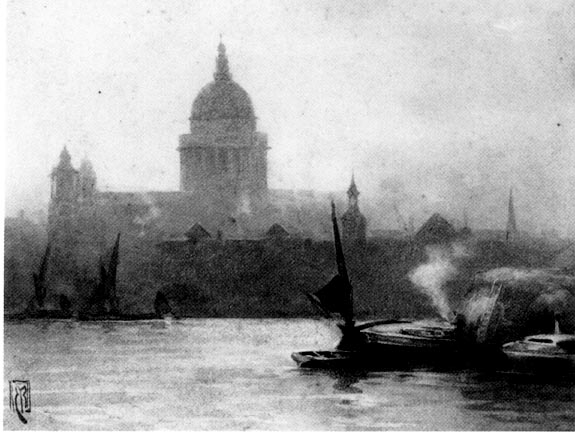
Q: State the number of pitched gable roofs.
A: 3